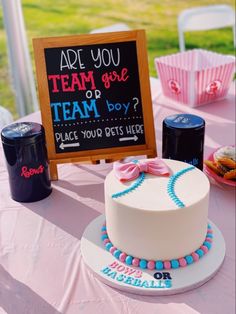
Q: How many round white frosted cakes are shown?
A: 1